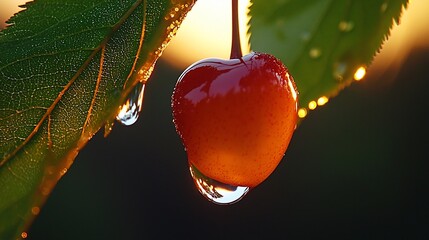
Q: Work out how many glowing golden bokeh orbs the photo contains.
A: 4